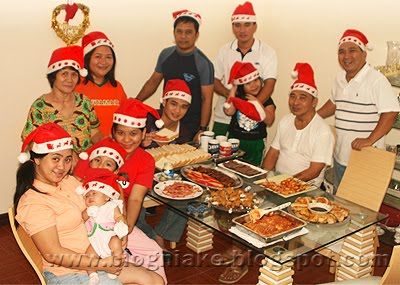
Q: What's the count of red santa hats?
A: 13